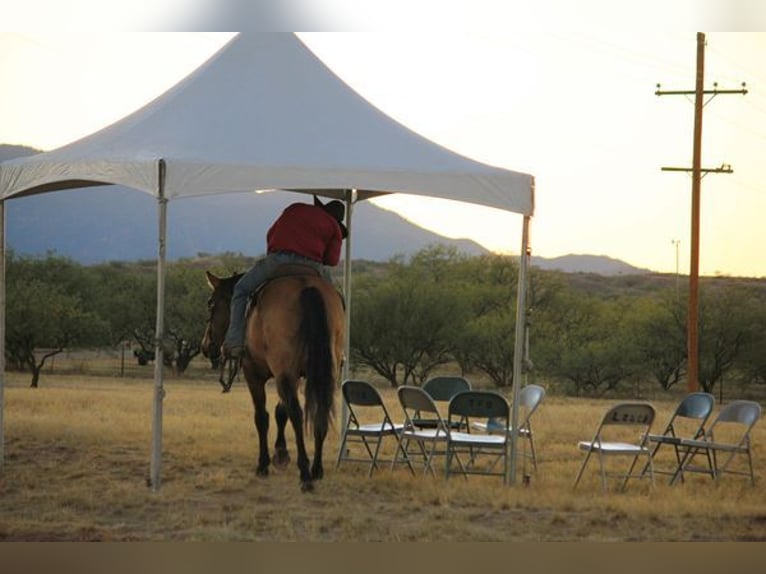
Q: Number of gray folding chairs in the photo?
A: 8